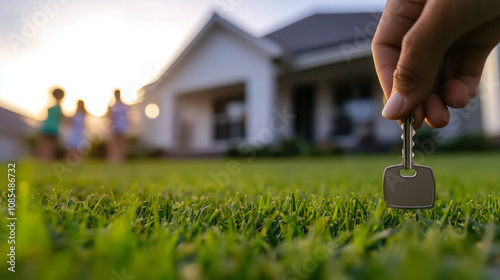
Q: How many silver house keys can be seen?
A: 1